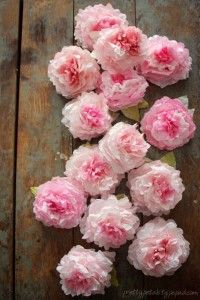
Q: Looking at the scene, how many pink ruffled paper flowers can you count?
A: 14